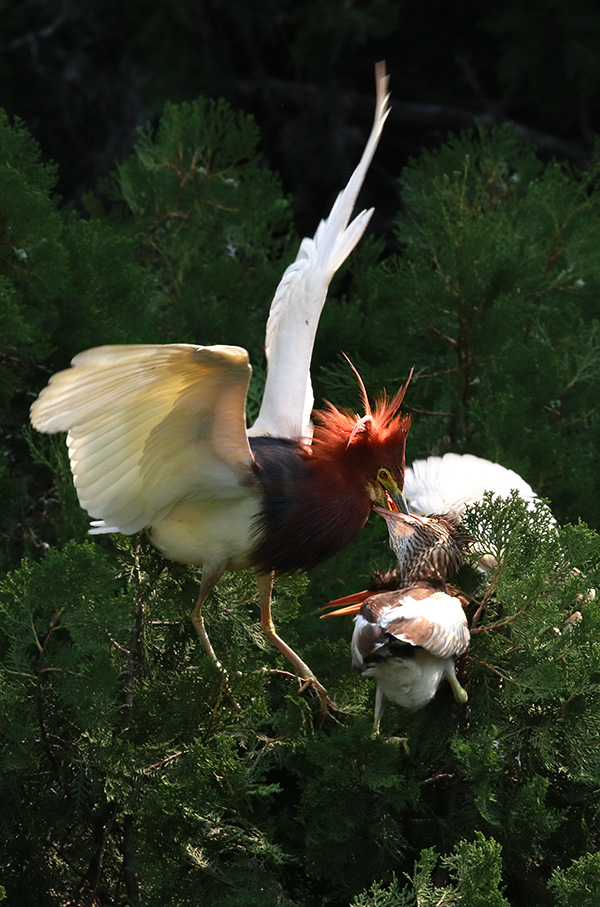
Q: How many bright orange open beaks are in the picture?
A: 1